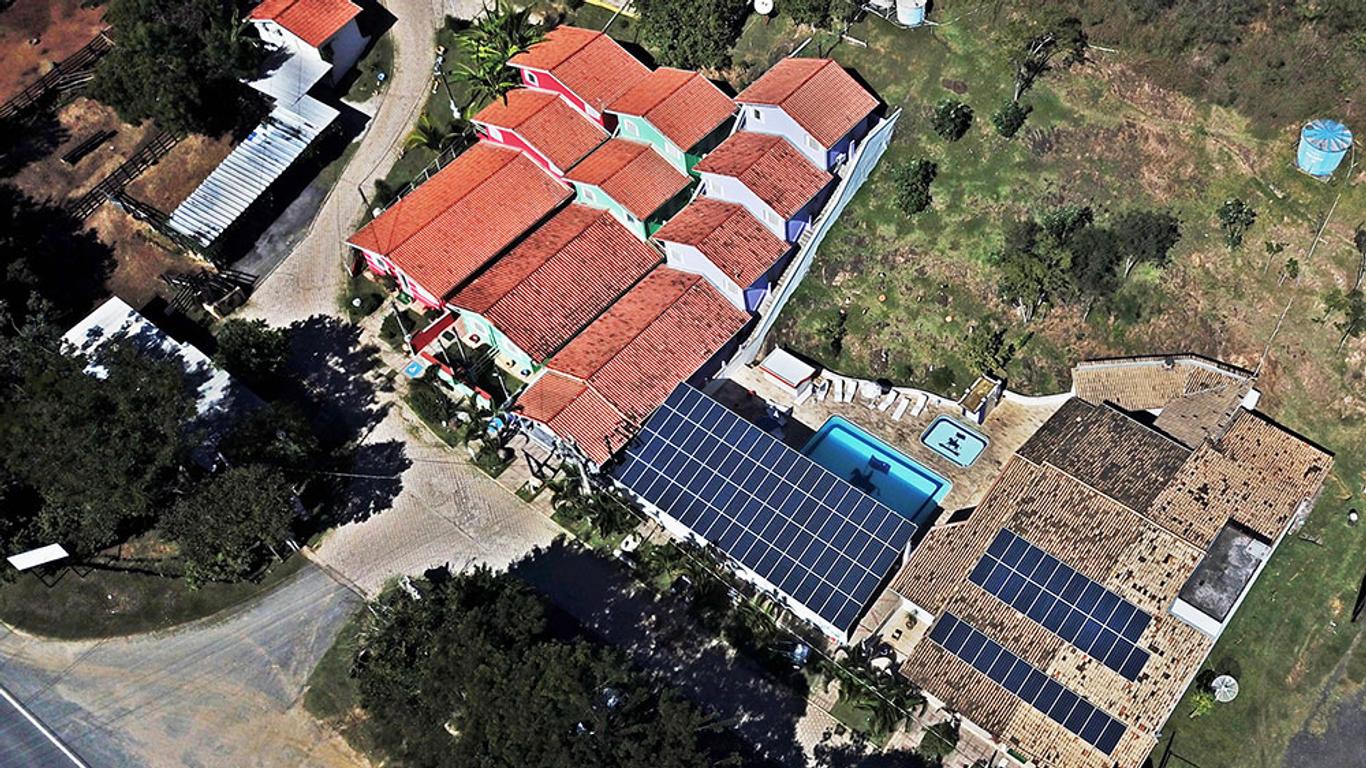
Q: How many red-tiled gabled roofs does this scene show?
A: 11